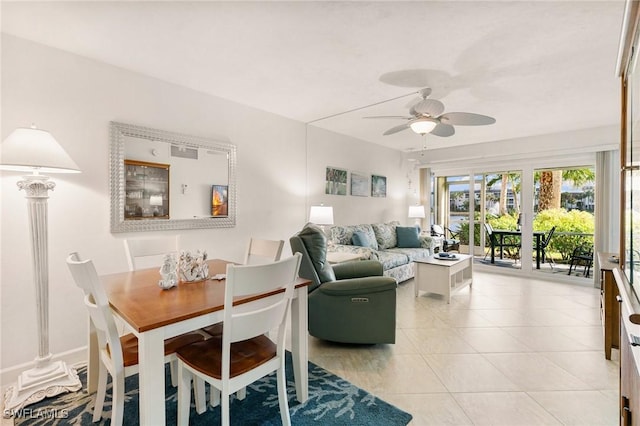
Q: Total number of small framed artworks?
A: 3